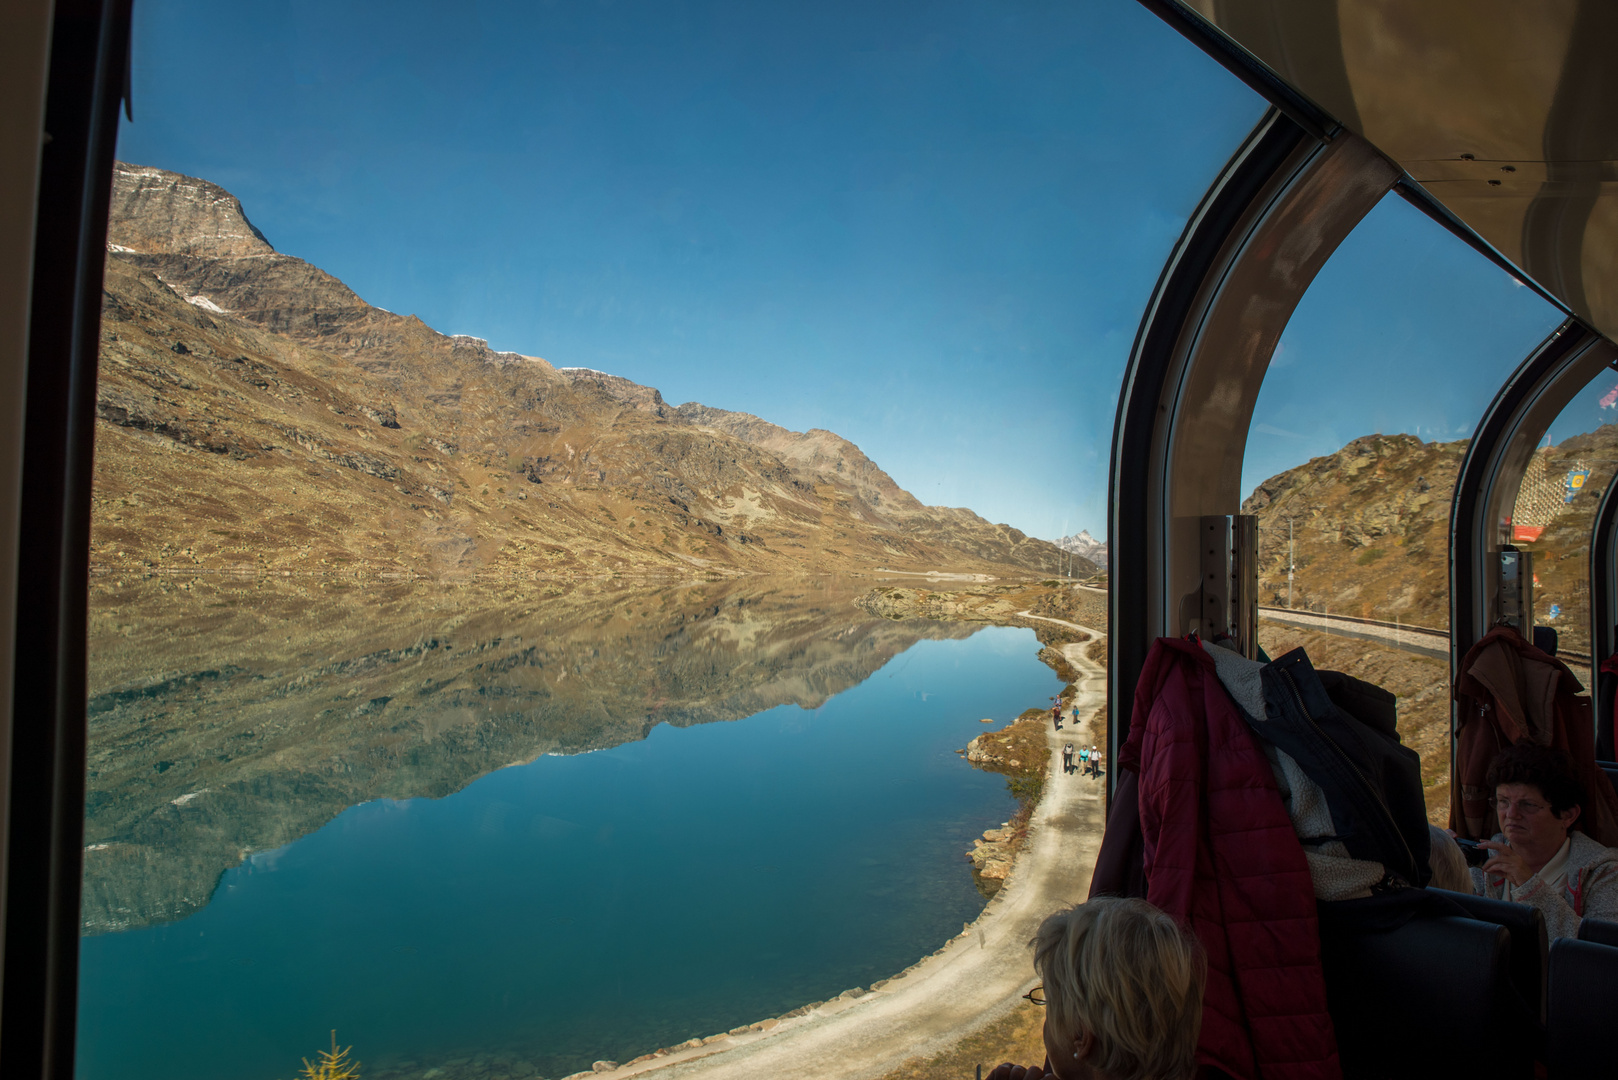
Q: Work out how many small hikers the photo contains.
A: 6